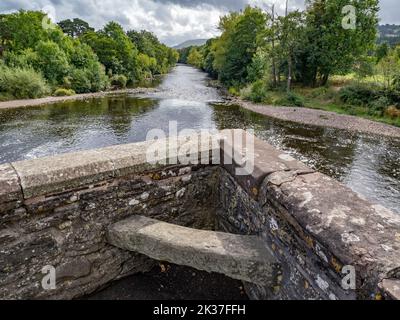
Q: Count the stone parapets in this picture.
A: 2